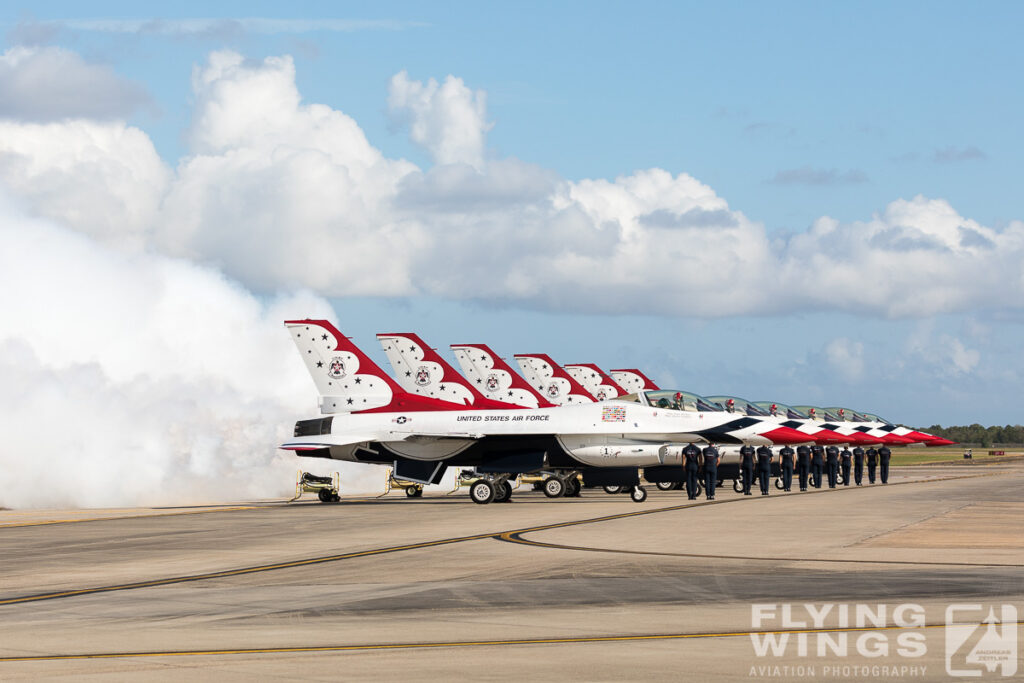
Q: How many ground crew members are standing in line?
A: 12